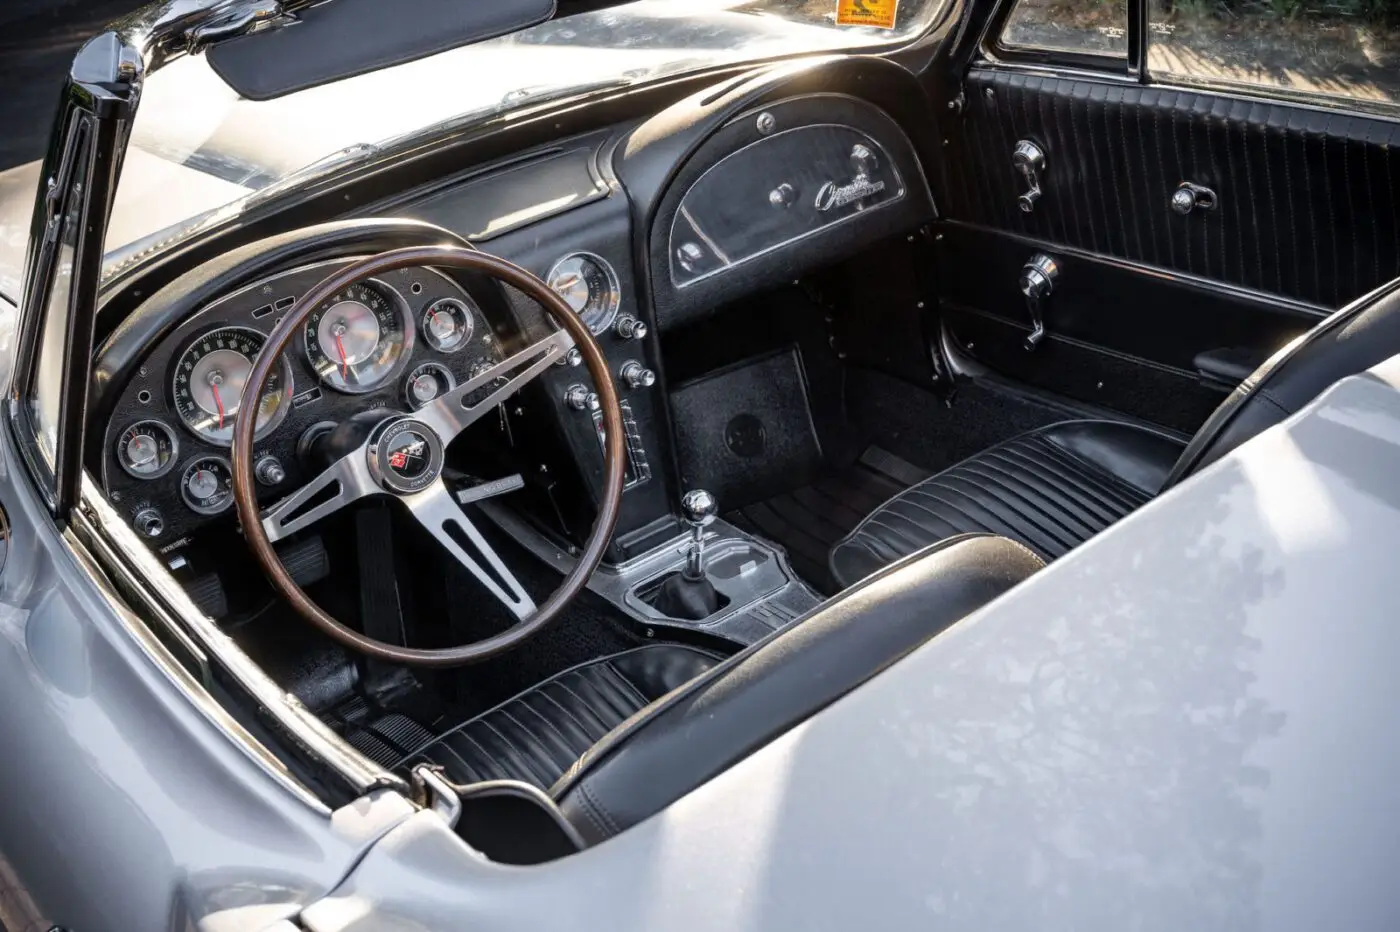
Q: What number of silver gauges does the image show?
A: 7